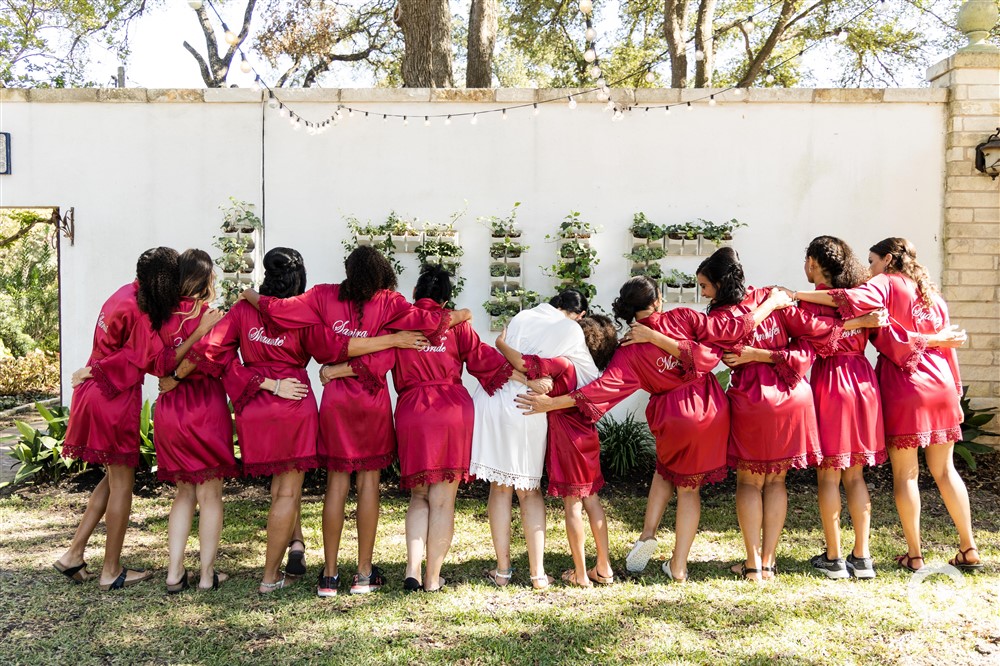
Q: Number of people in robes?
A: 11